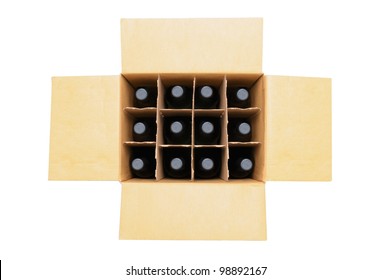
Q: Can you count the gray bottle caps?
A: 12